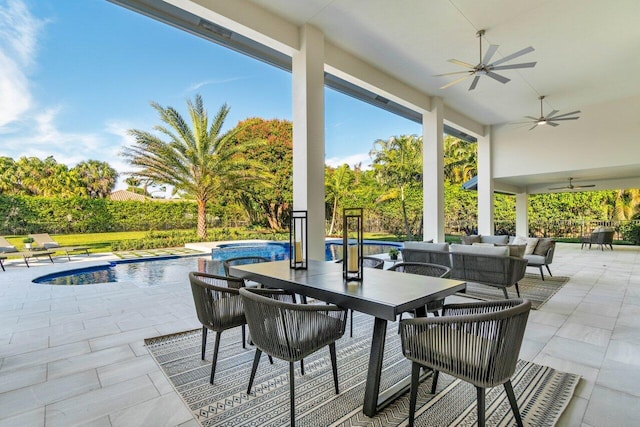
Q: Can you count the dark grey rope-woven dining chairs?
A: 6